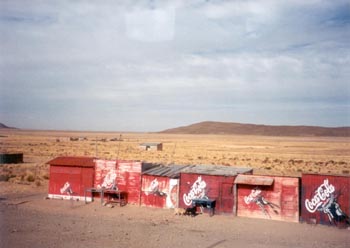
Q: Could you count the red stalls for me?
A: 6